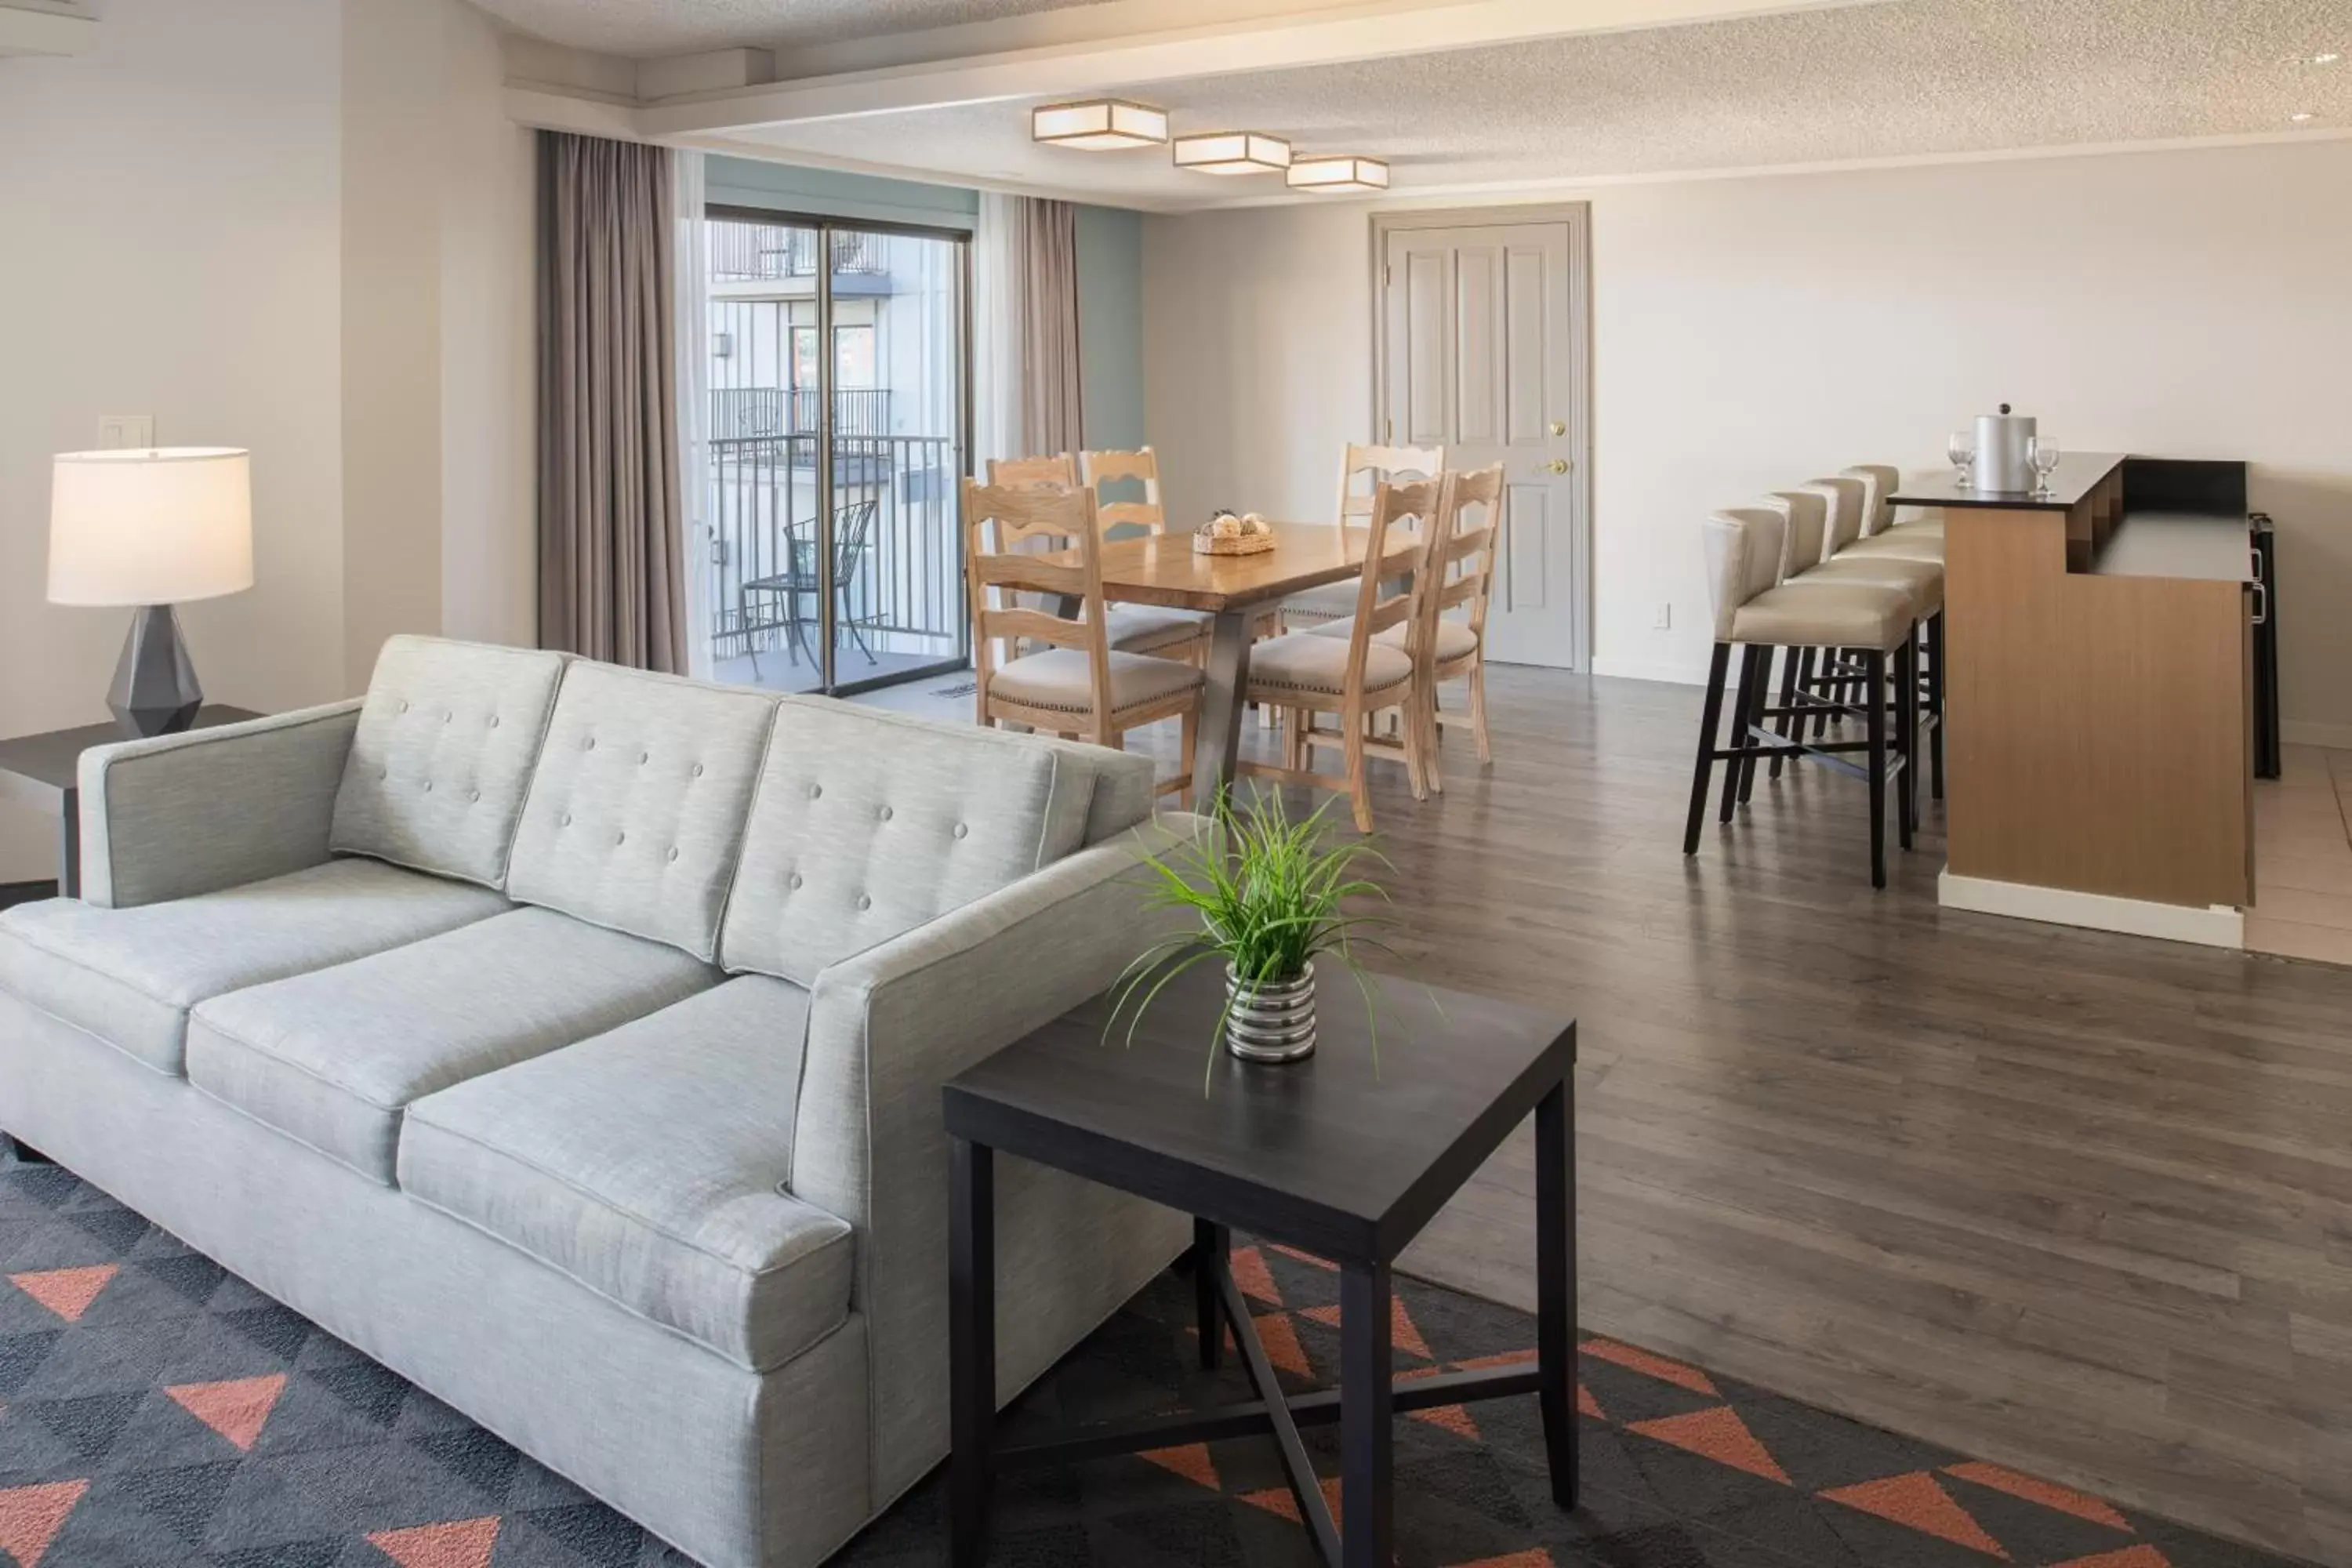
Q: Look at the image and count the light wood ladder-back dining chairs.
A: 6